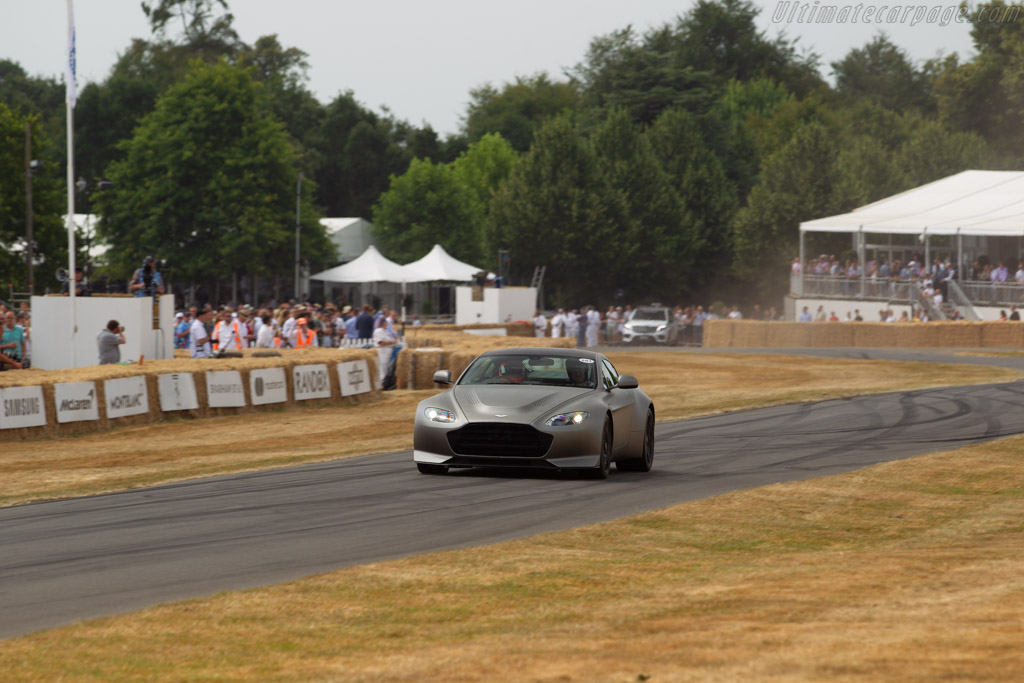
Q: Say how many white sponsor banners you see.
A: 8